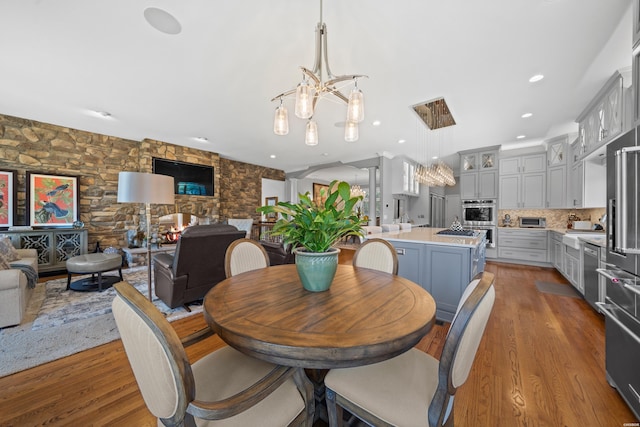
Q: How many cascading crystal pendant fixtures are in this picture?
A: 1